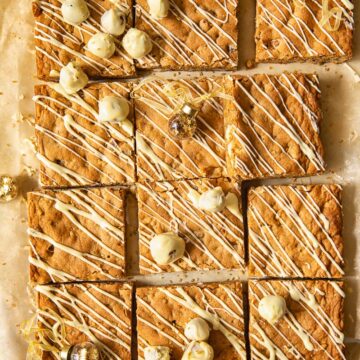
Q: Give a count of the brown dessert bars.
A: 12